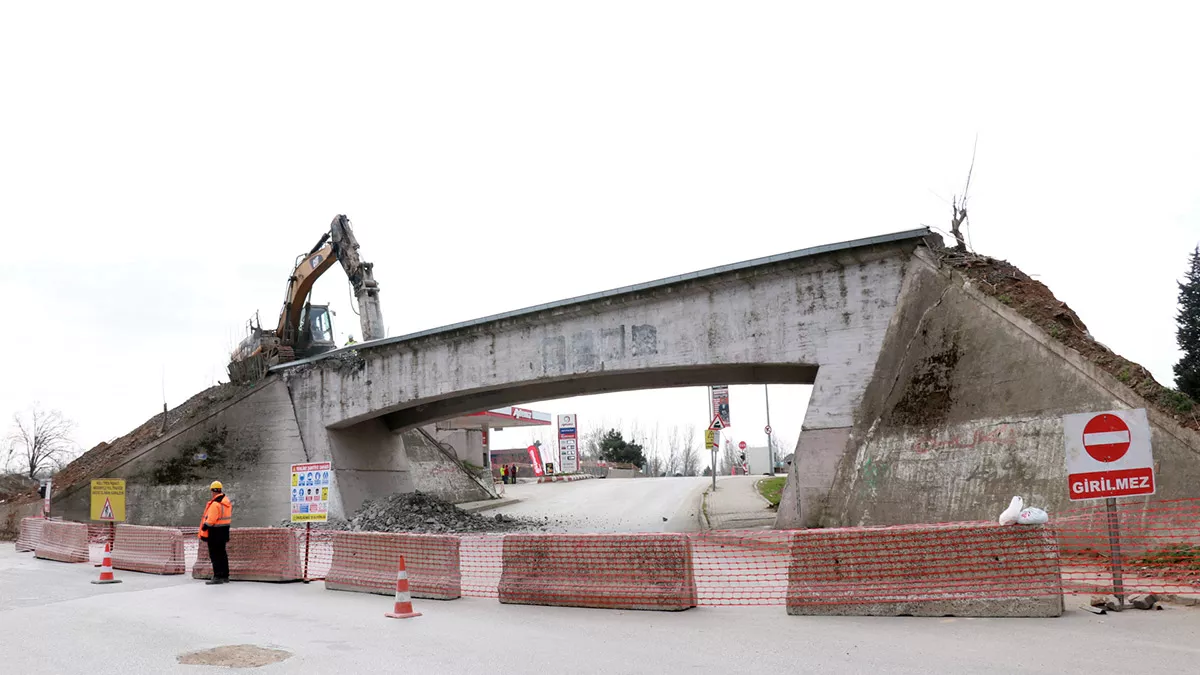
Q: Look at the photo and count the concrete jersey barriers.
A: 7